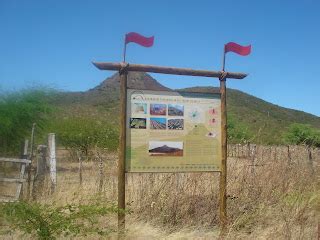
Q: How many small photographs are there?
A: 6